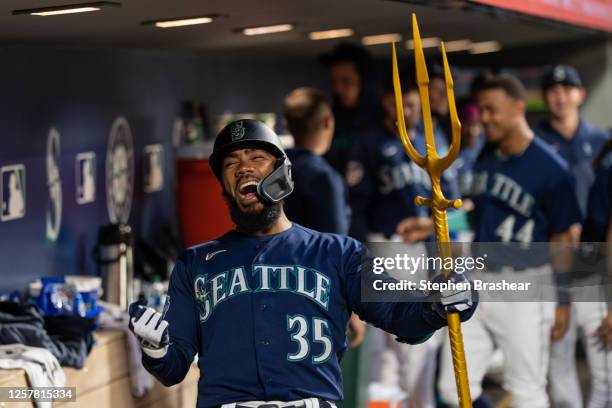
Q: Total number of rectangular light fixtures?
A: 8